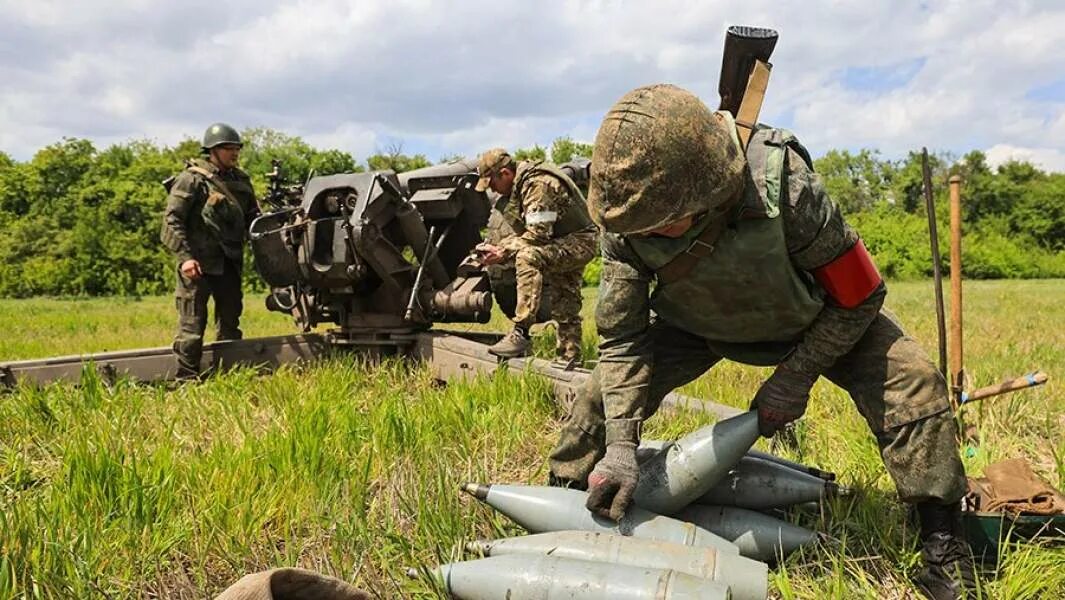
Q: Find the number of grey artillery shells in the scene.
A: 7